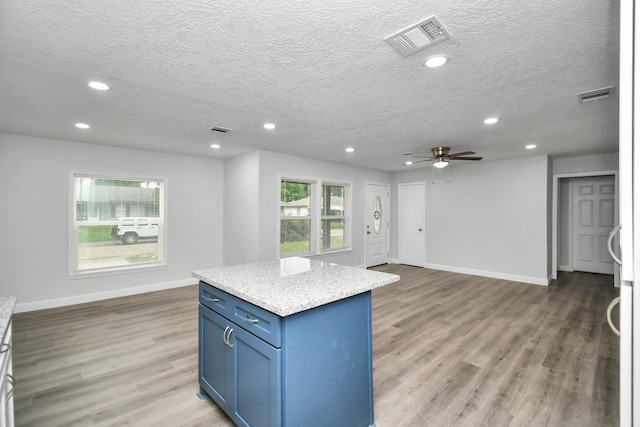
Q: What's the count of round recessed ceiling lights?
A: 9